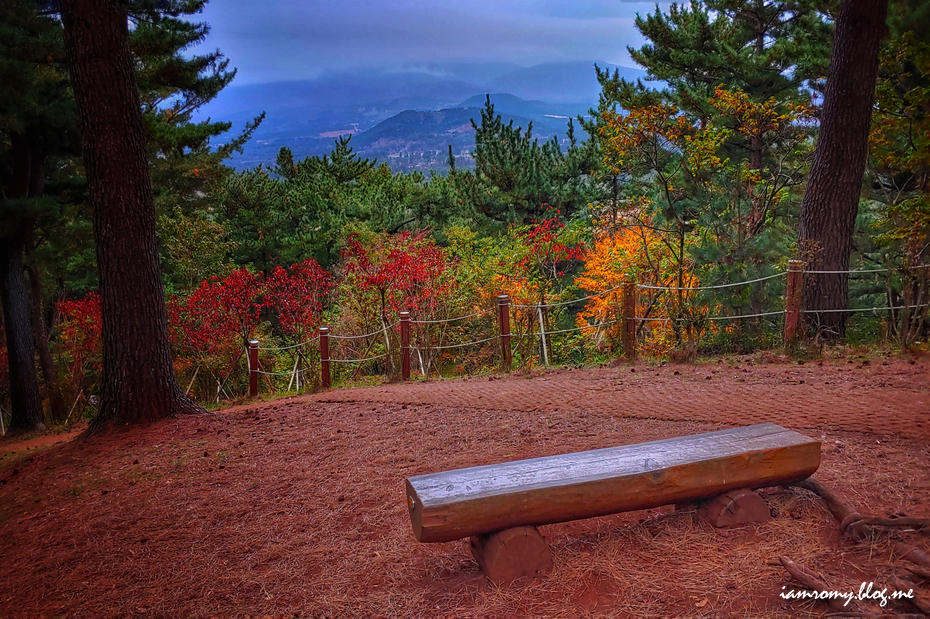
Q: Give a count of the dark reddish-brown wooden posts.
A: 6